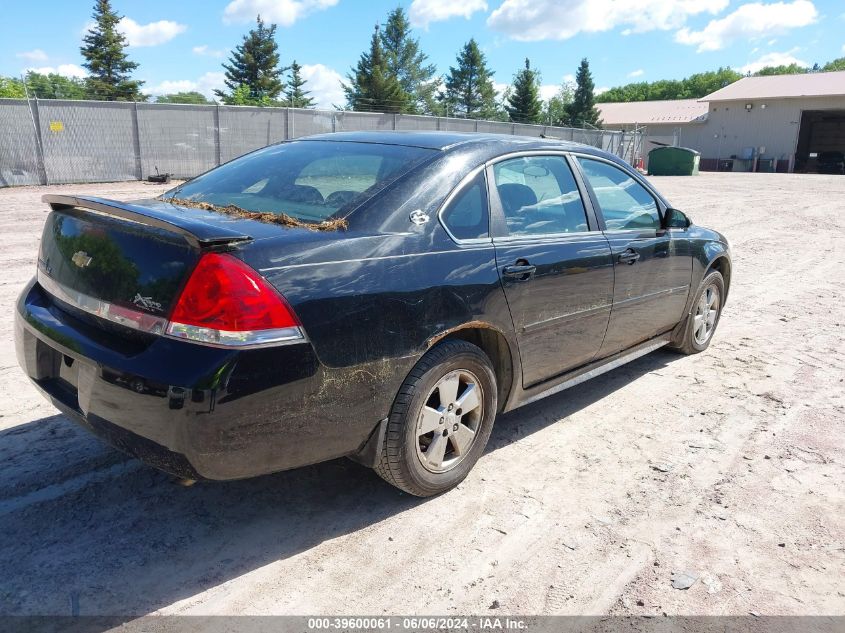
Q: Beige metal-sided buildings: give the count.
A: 1